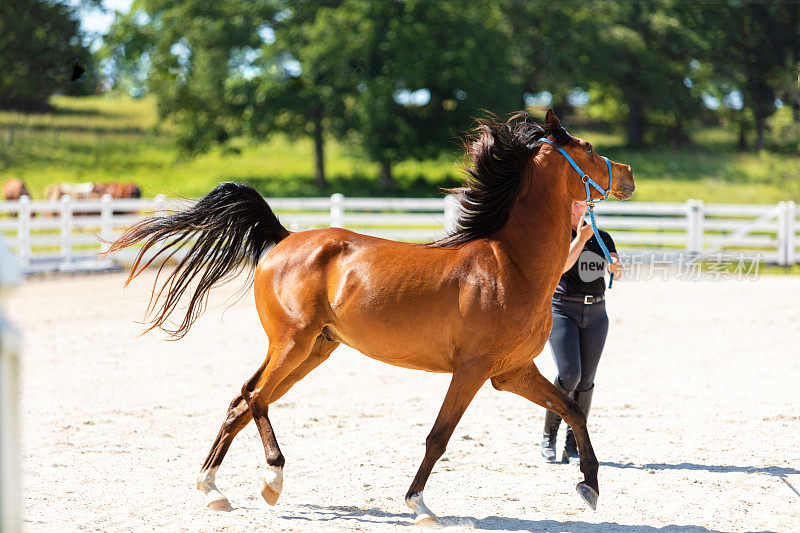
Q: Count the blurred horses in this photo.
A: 3